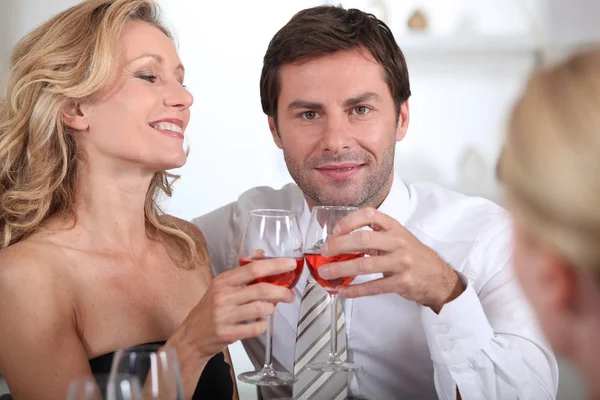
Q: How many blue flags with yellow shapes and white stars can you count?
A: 0